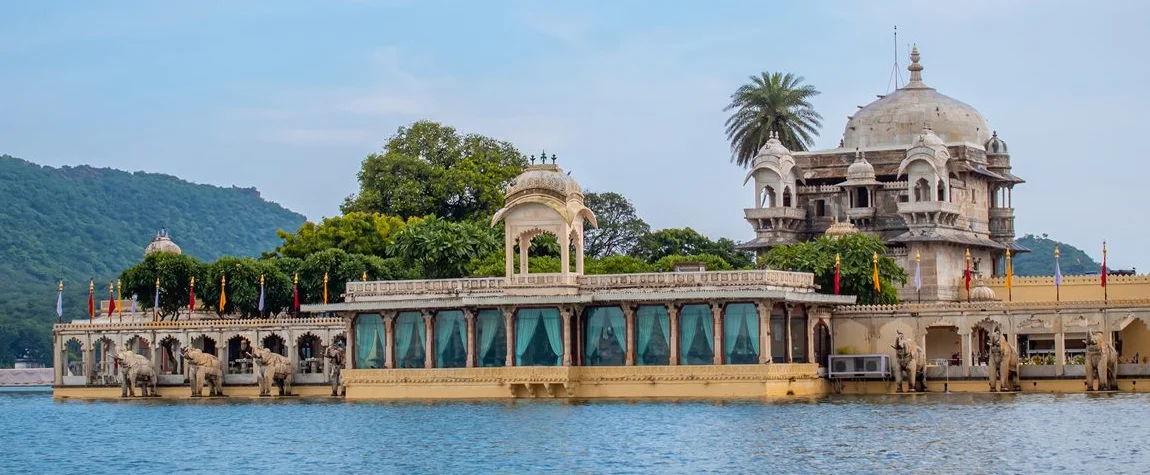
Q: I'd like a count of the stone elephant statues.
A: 7